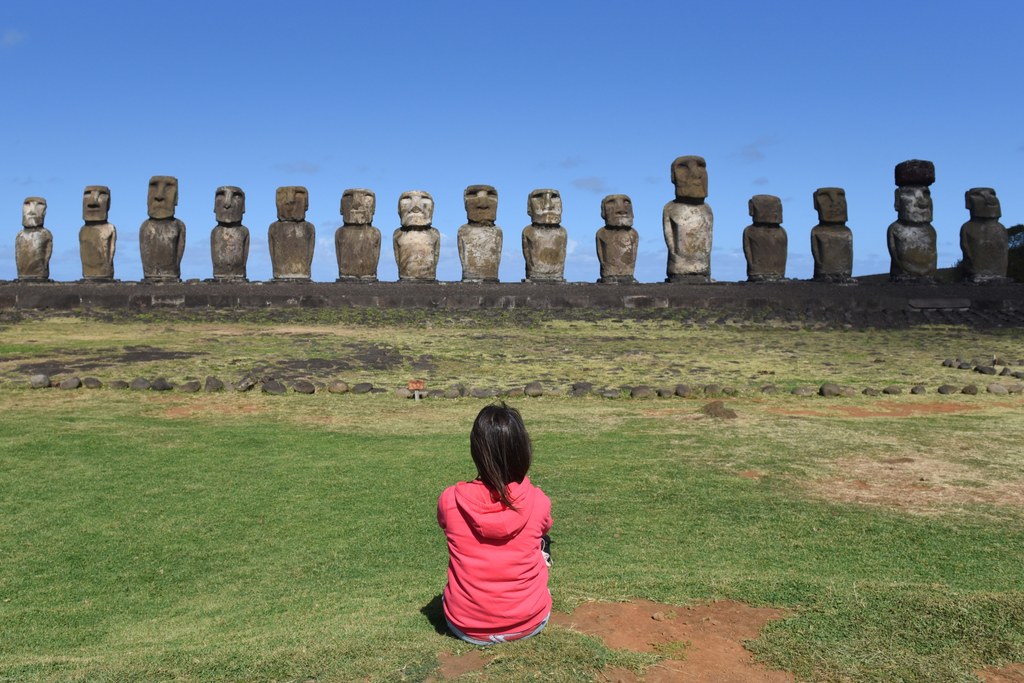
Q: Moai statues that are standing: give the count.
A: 15